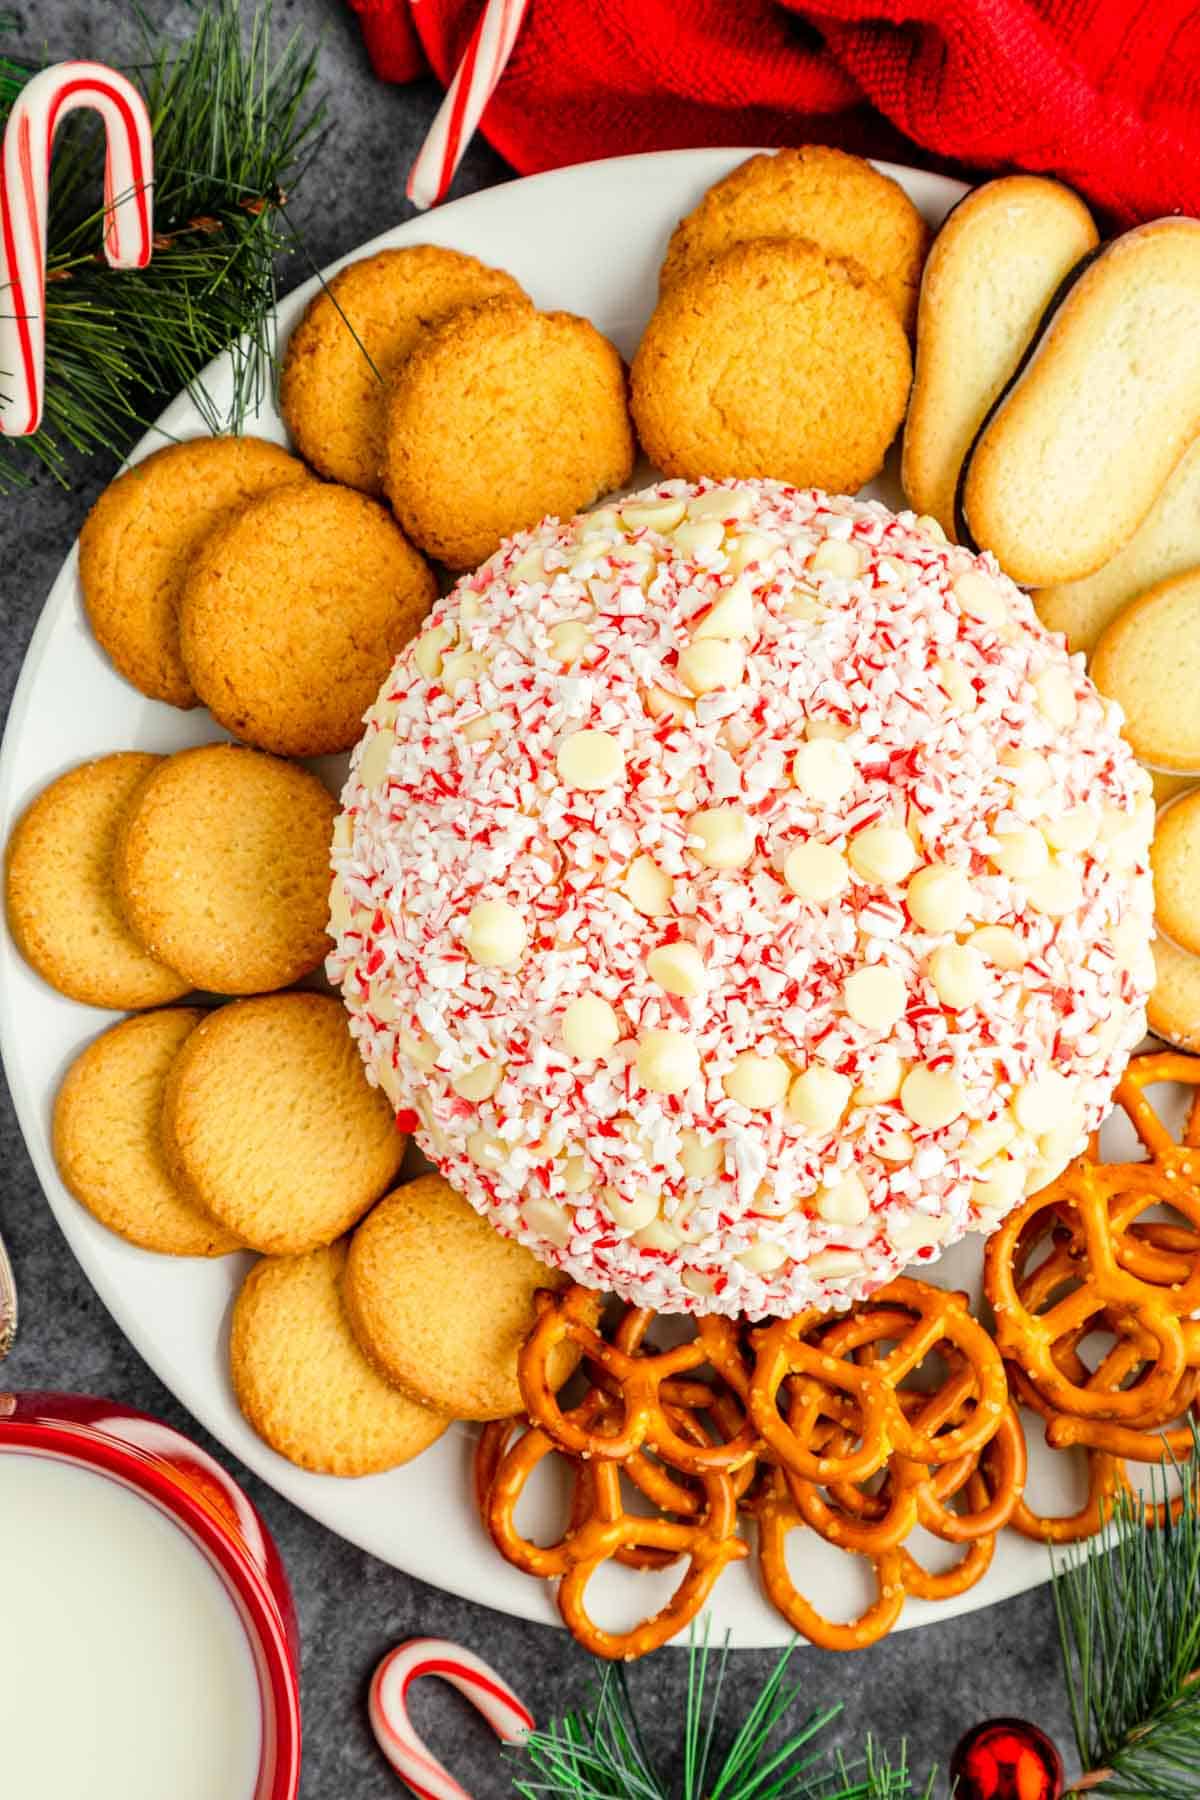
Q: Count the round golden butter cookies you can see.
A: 12